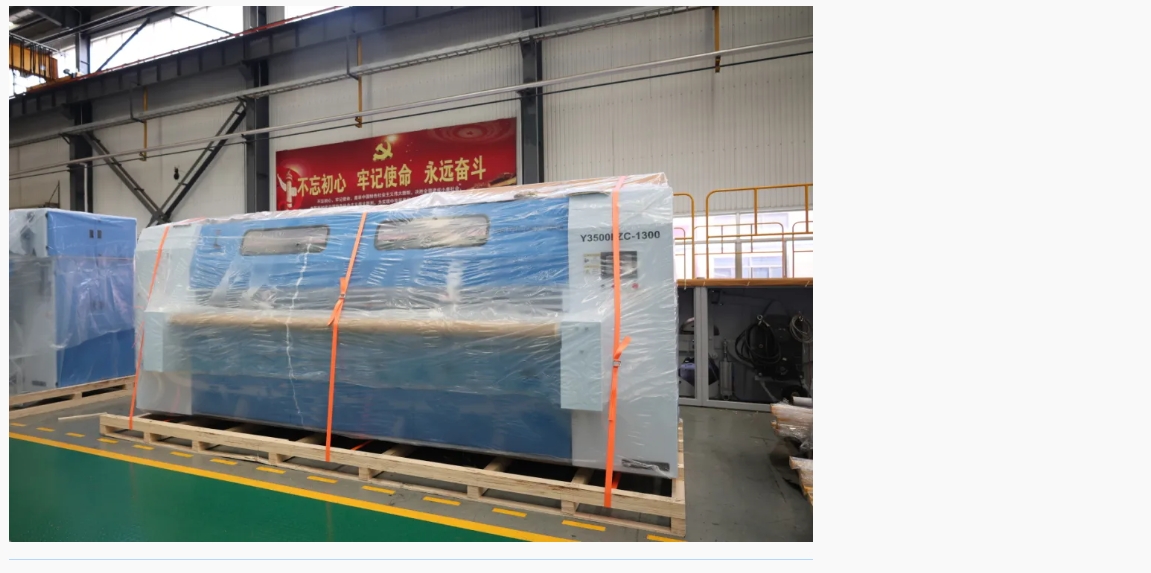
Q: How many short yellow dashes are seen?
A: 14